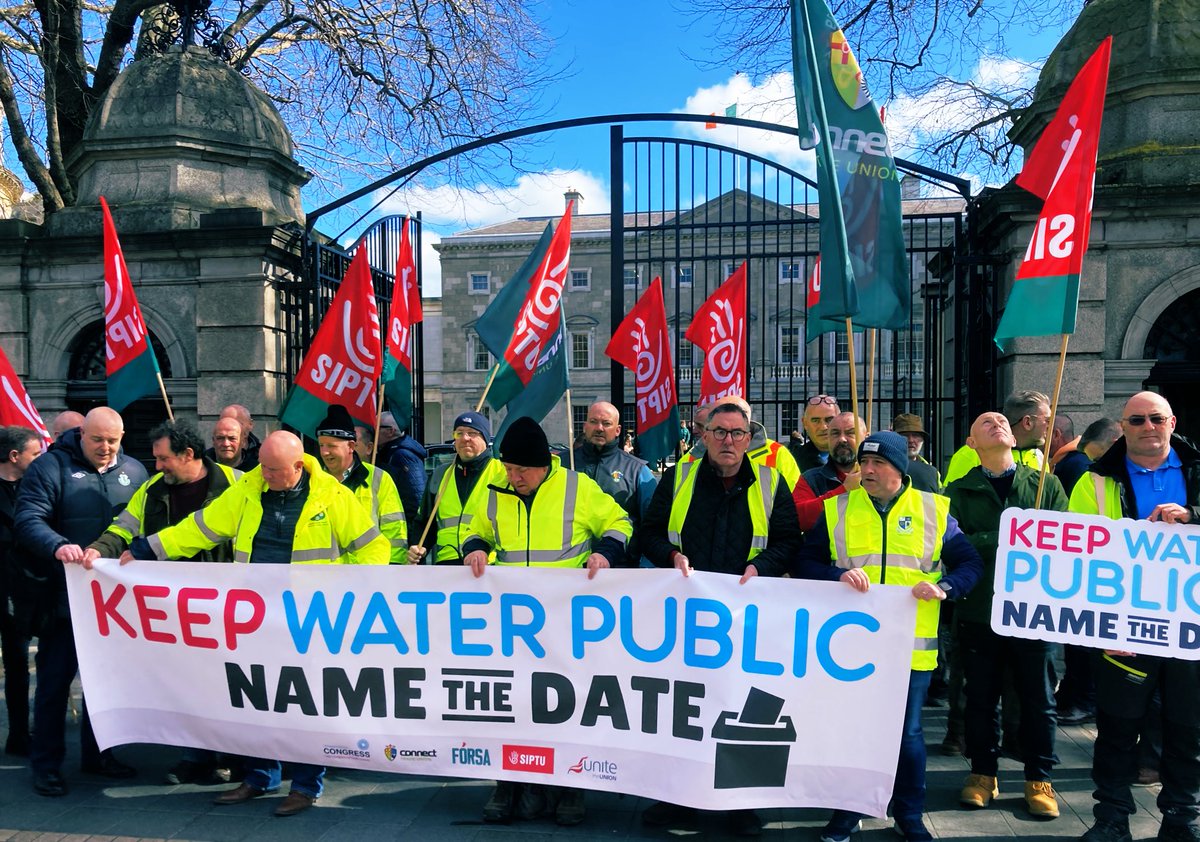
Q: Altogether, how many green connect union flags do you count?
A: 2